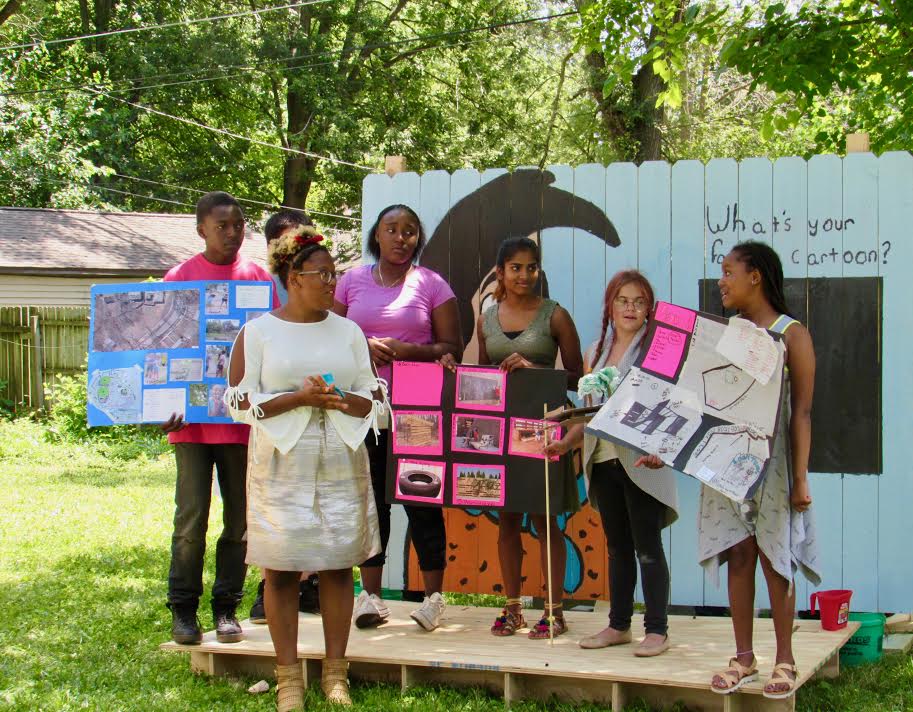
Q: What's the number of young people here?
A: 7